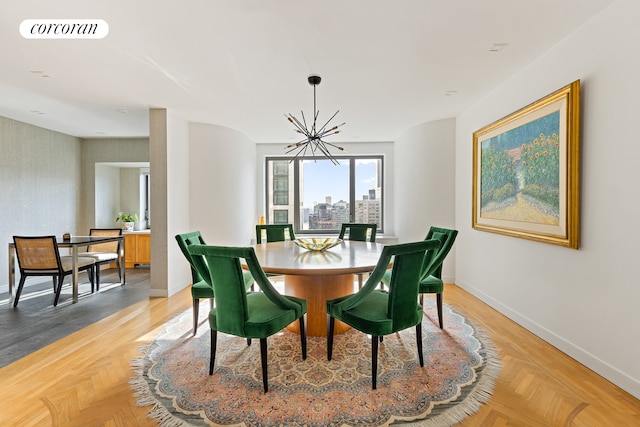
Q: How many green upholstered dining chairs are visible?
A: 6